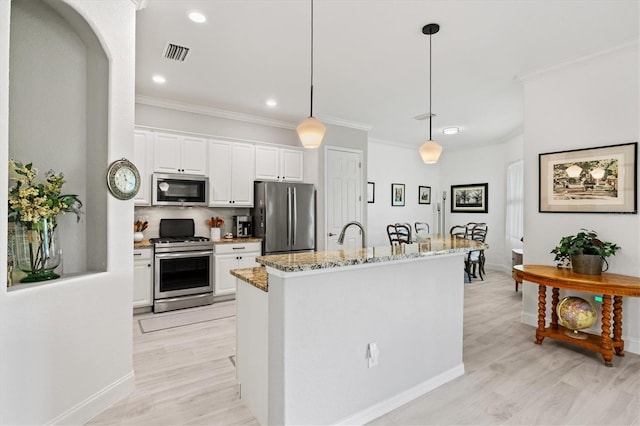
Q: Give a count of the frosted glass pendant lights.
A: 2